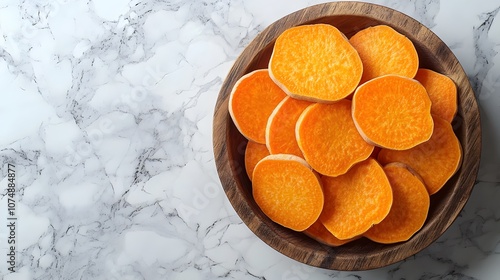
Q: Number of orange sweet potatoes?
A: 13